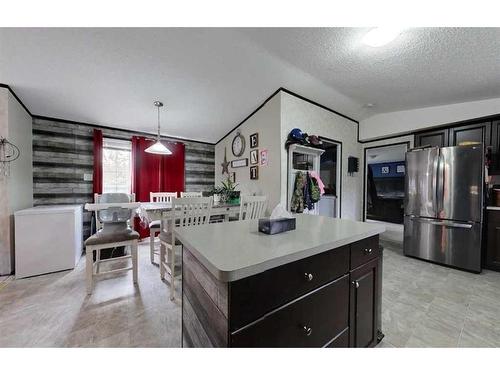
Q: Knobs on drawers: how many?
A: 3